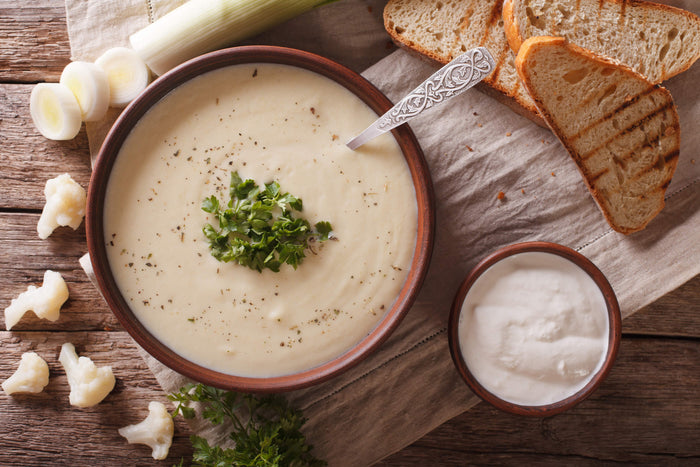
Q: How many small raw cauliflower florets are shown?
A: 5